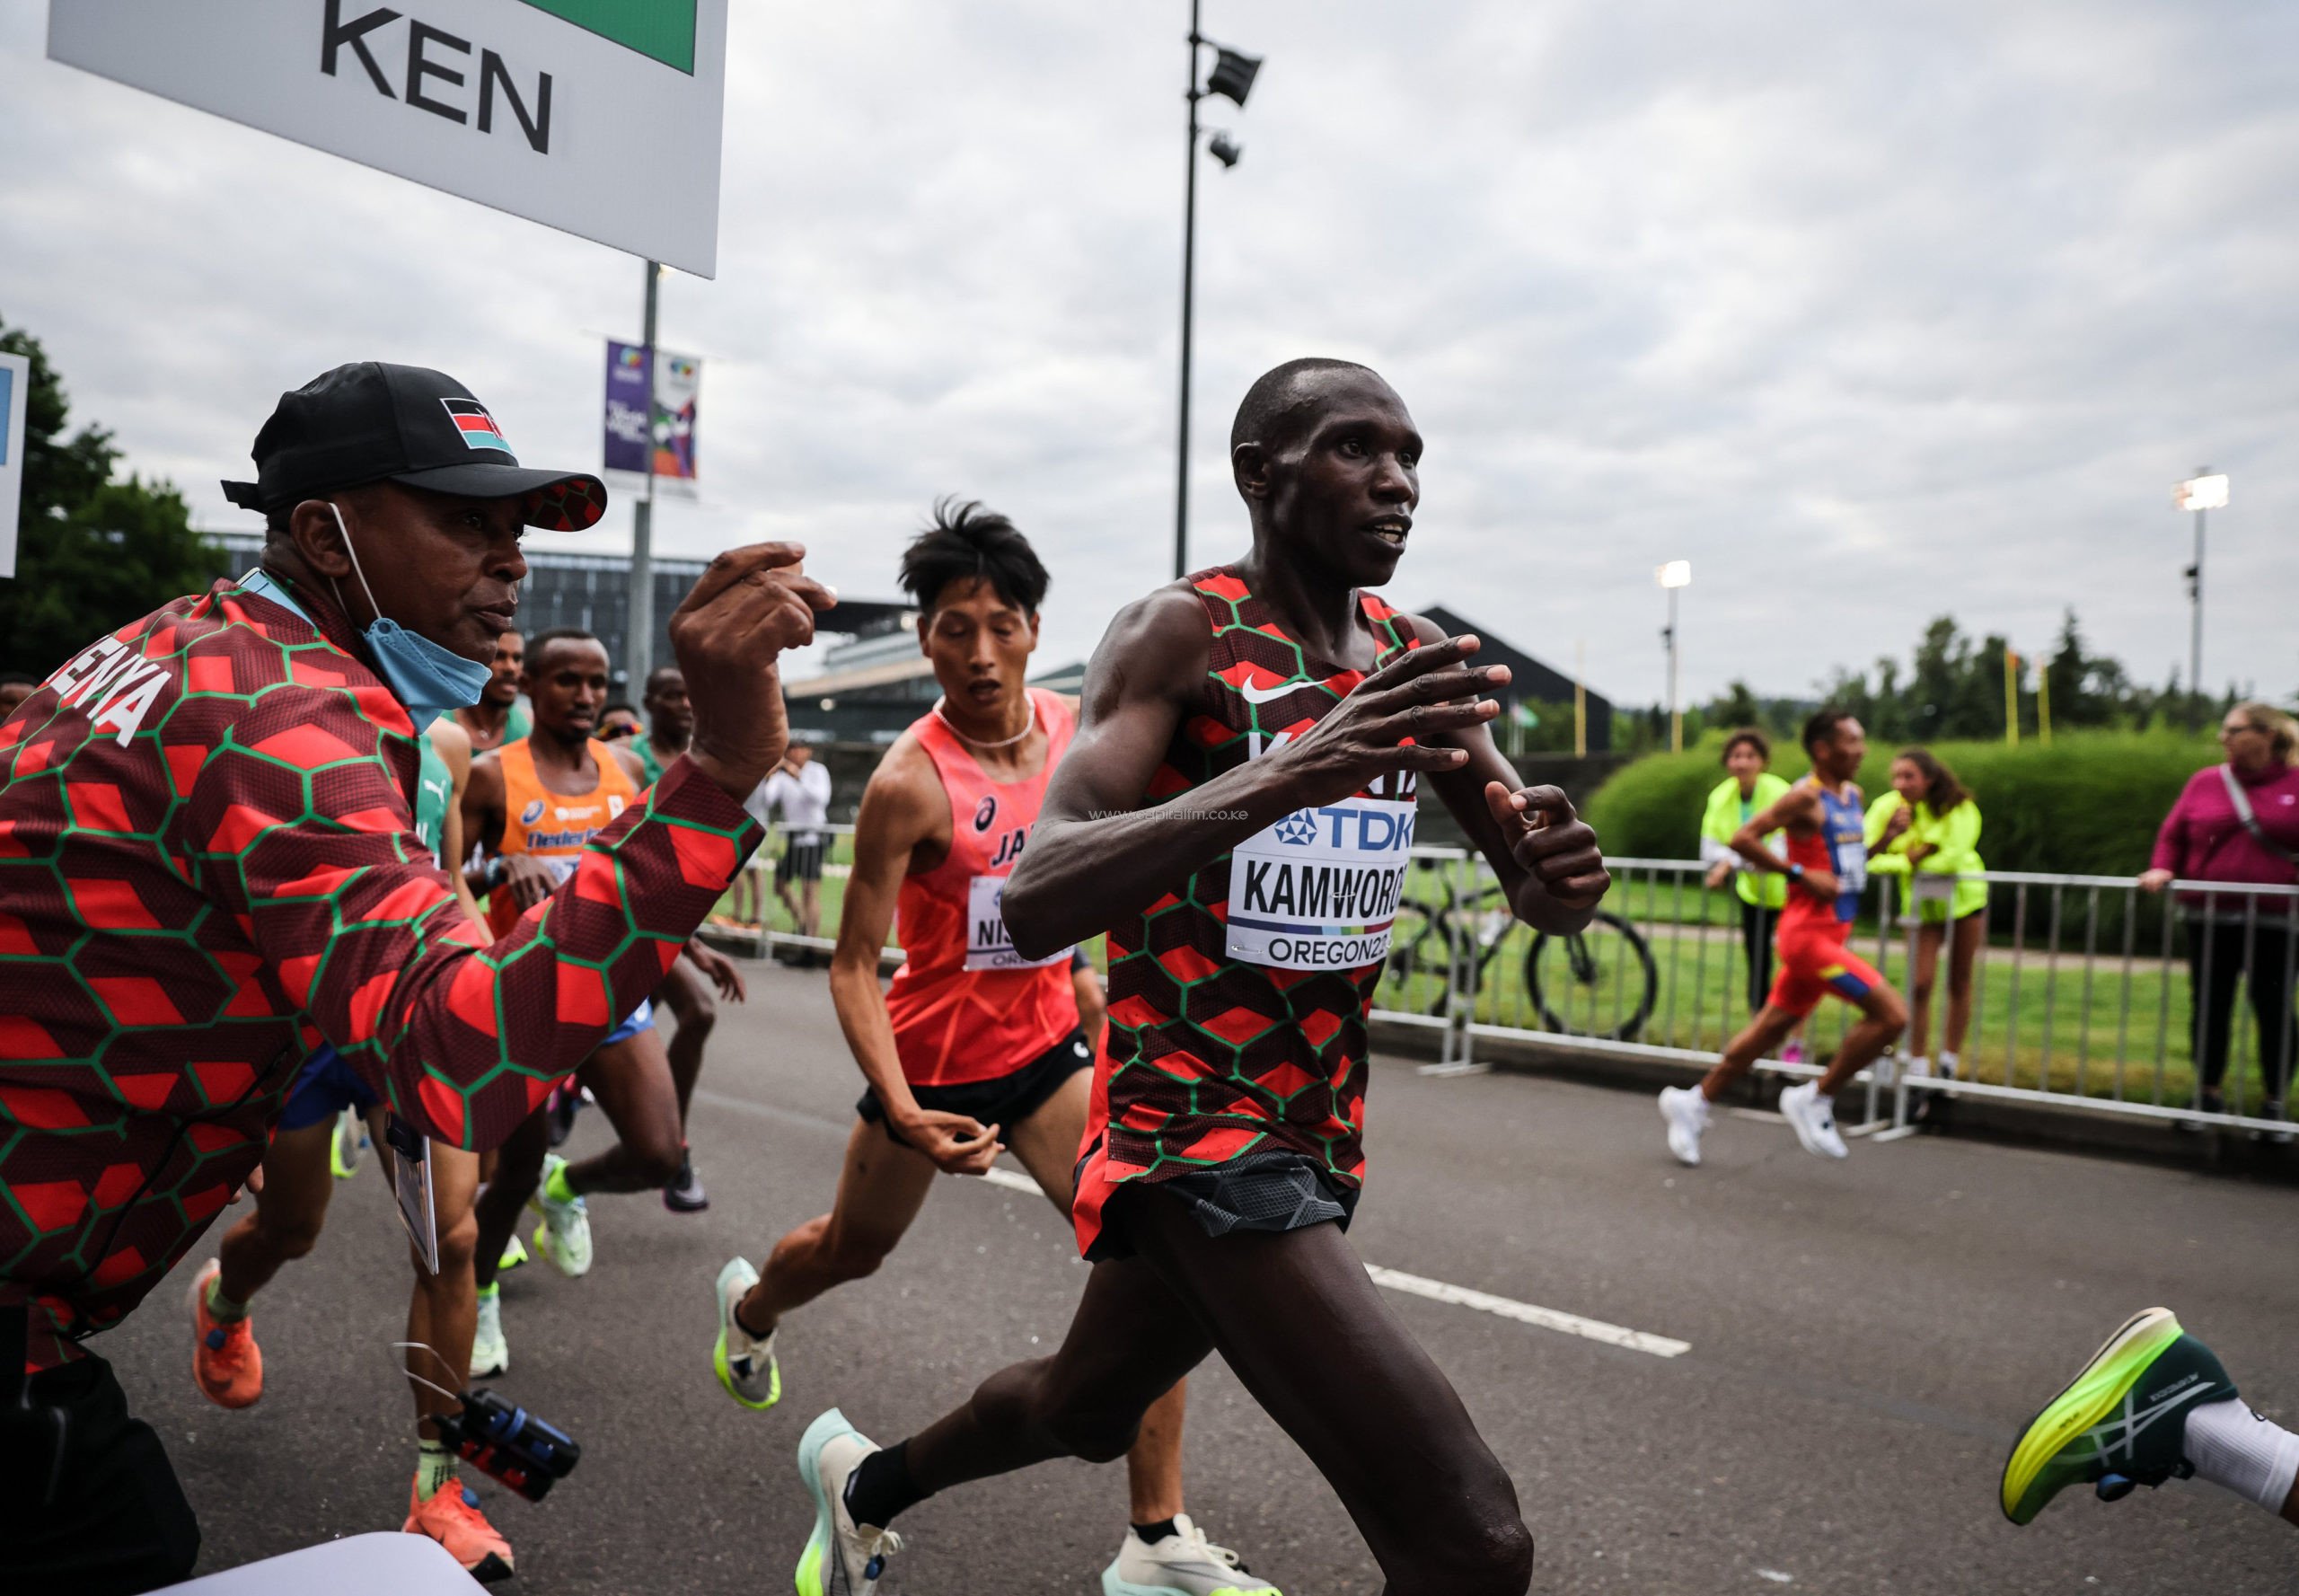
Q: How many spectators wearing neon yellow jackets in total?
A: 2